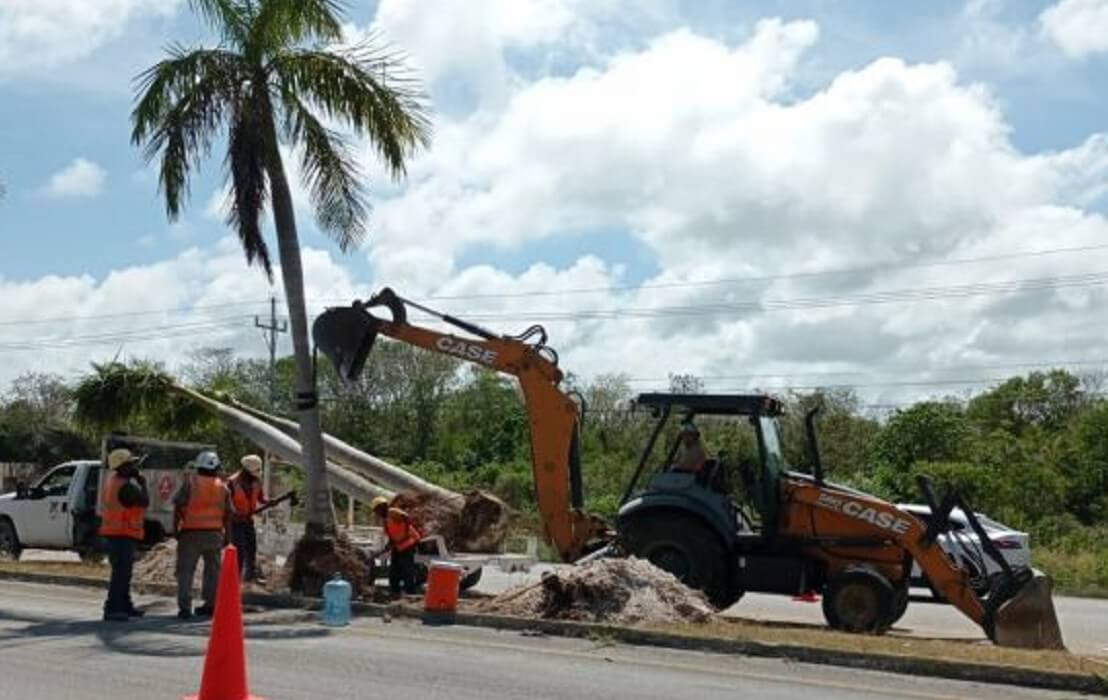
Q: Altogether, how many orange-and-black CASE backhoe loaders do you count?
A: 1